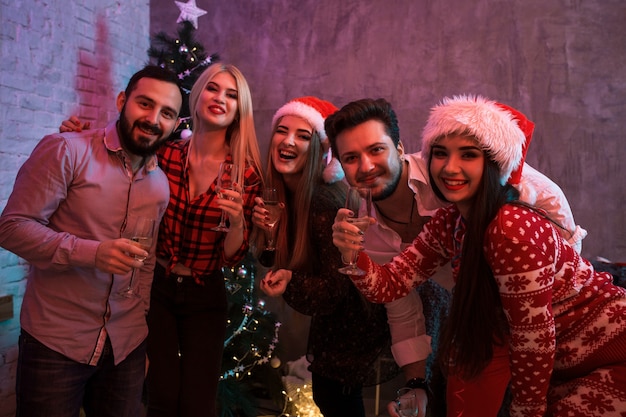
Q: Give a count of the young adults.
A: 5